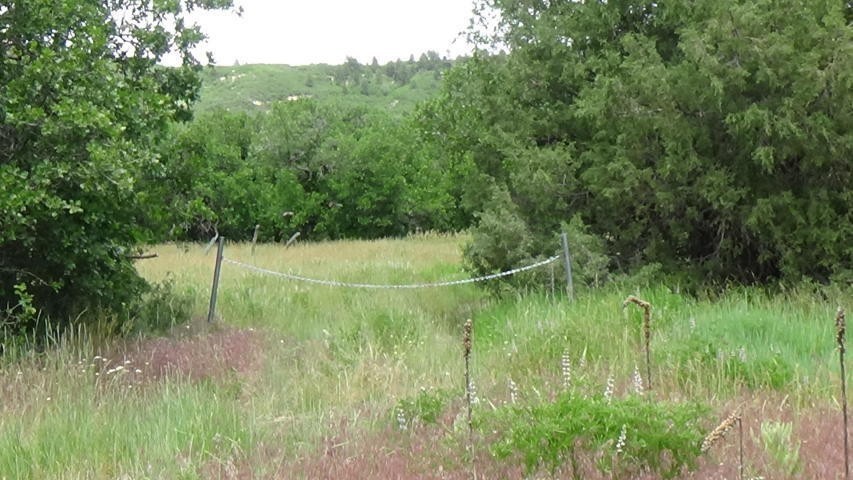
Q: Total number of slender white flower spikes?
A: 7